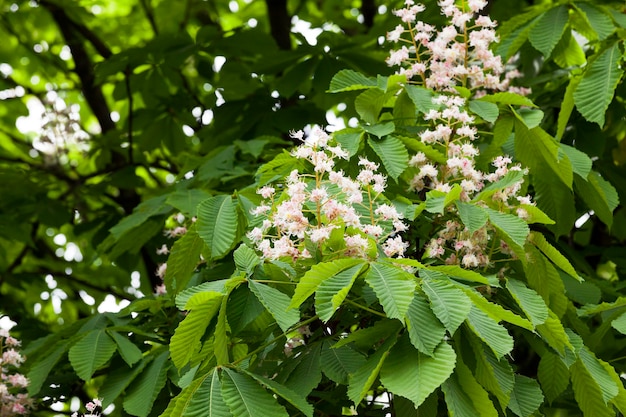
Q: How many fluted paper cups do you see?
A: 0